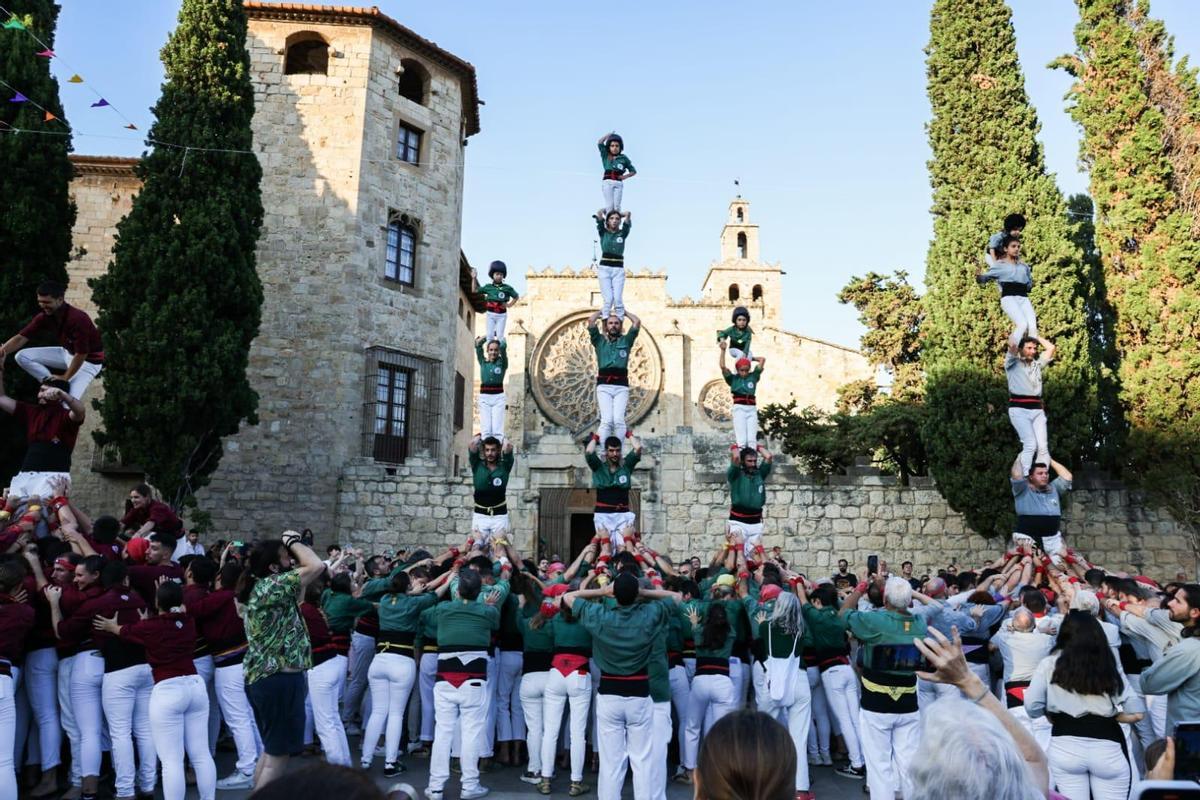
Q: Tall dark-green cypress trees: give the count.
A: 4